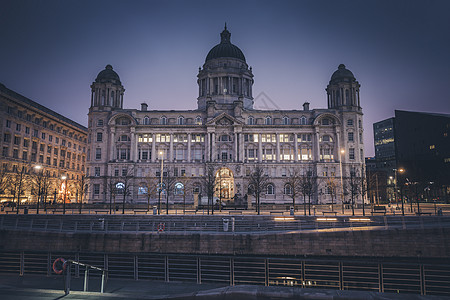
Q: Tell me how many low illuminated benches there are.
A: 3